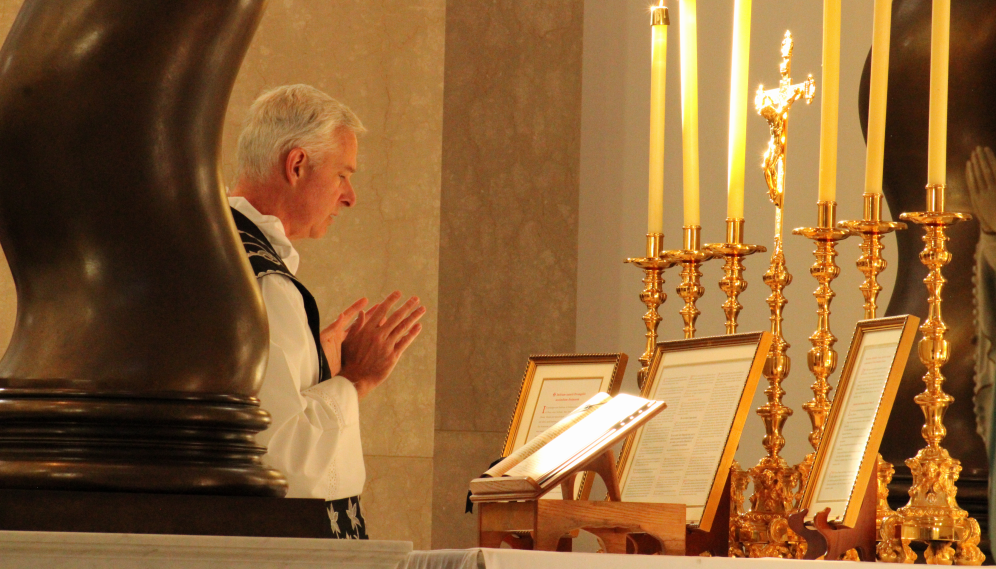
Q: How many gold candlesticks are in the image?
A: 6